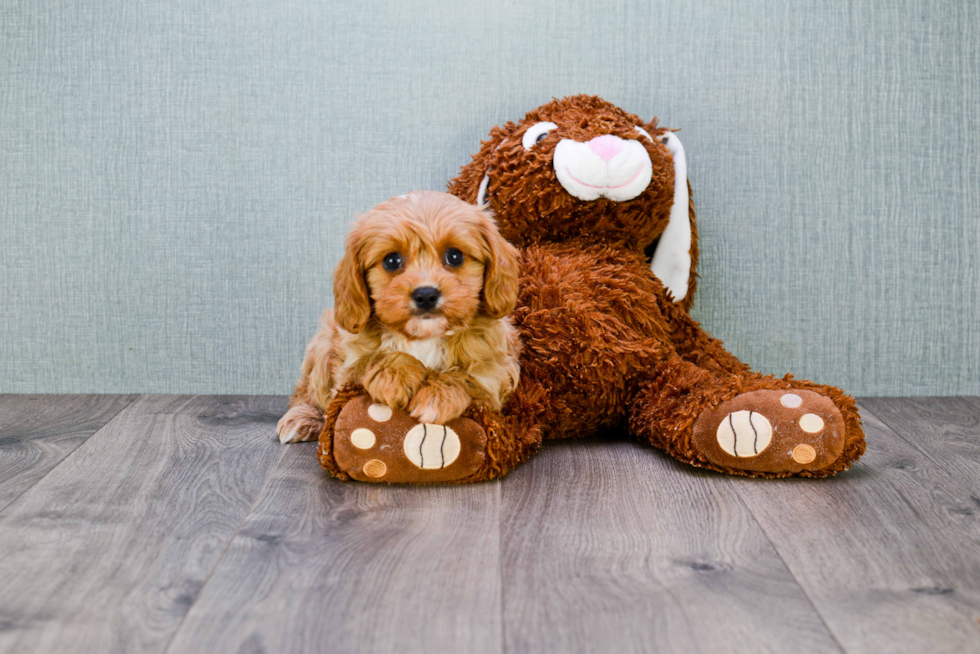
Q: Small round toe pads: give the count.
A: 6